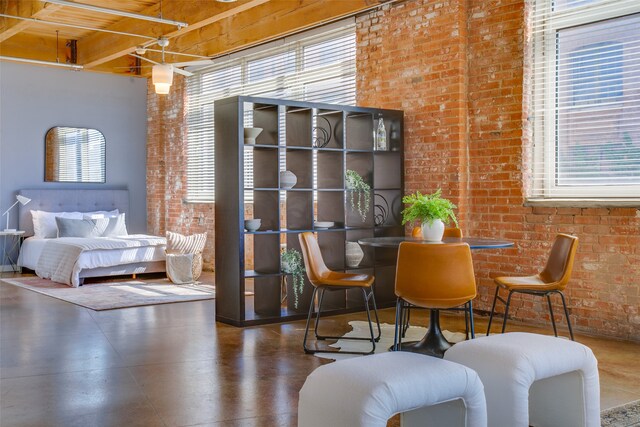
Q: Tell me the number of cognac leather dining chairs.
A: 4